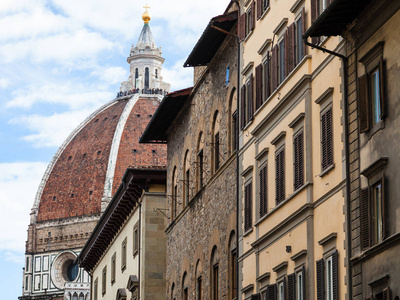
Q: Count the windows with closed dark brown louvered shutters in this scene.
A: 5